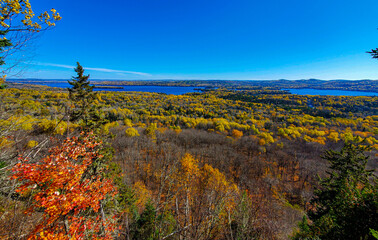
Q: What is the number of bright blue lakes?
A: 2